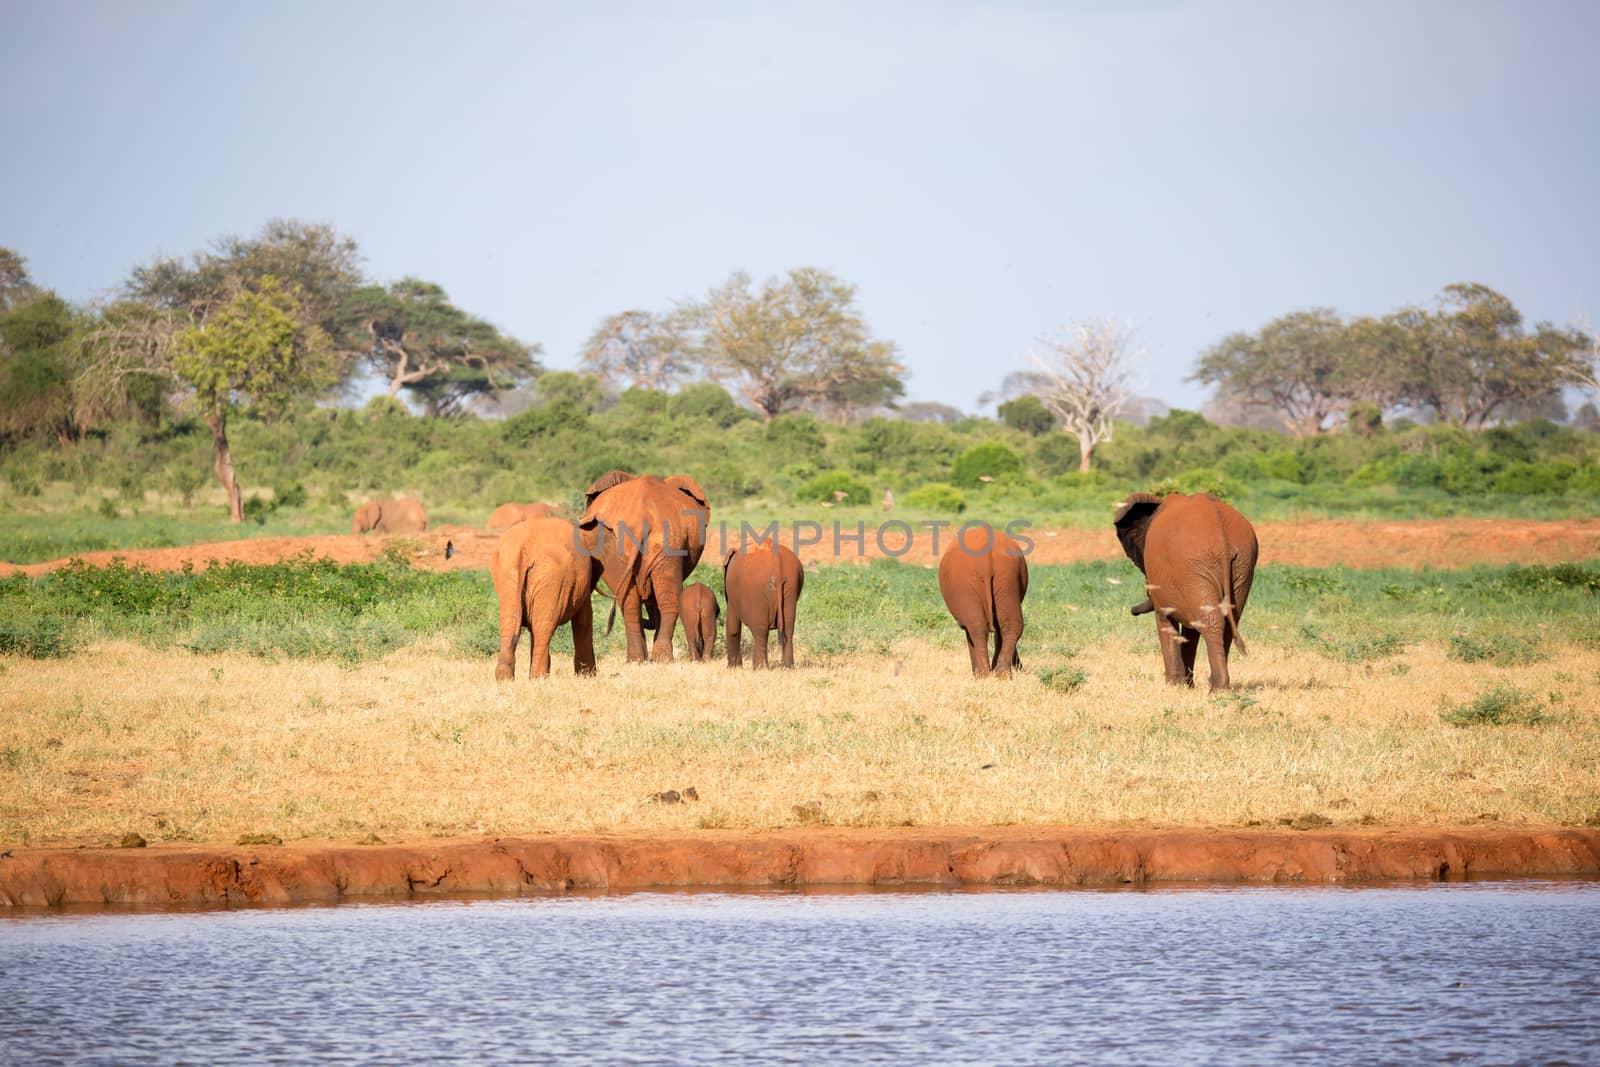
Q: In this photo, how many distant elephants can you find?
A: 2